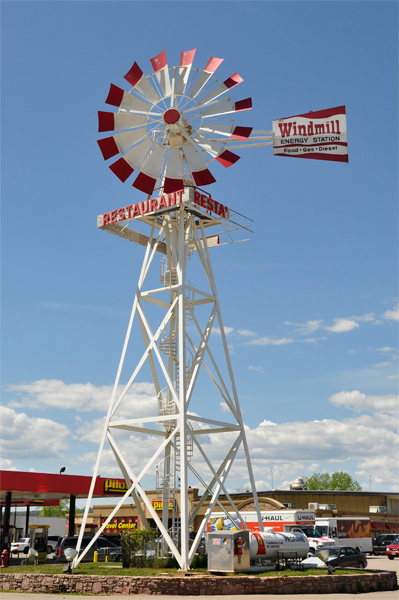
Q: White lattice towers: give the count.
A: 1